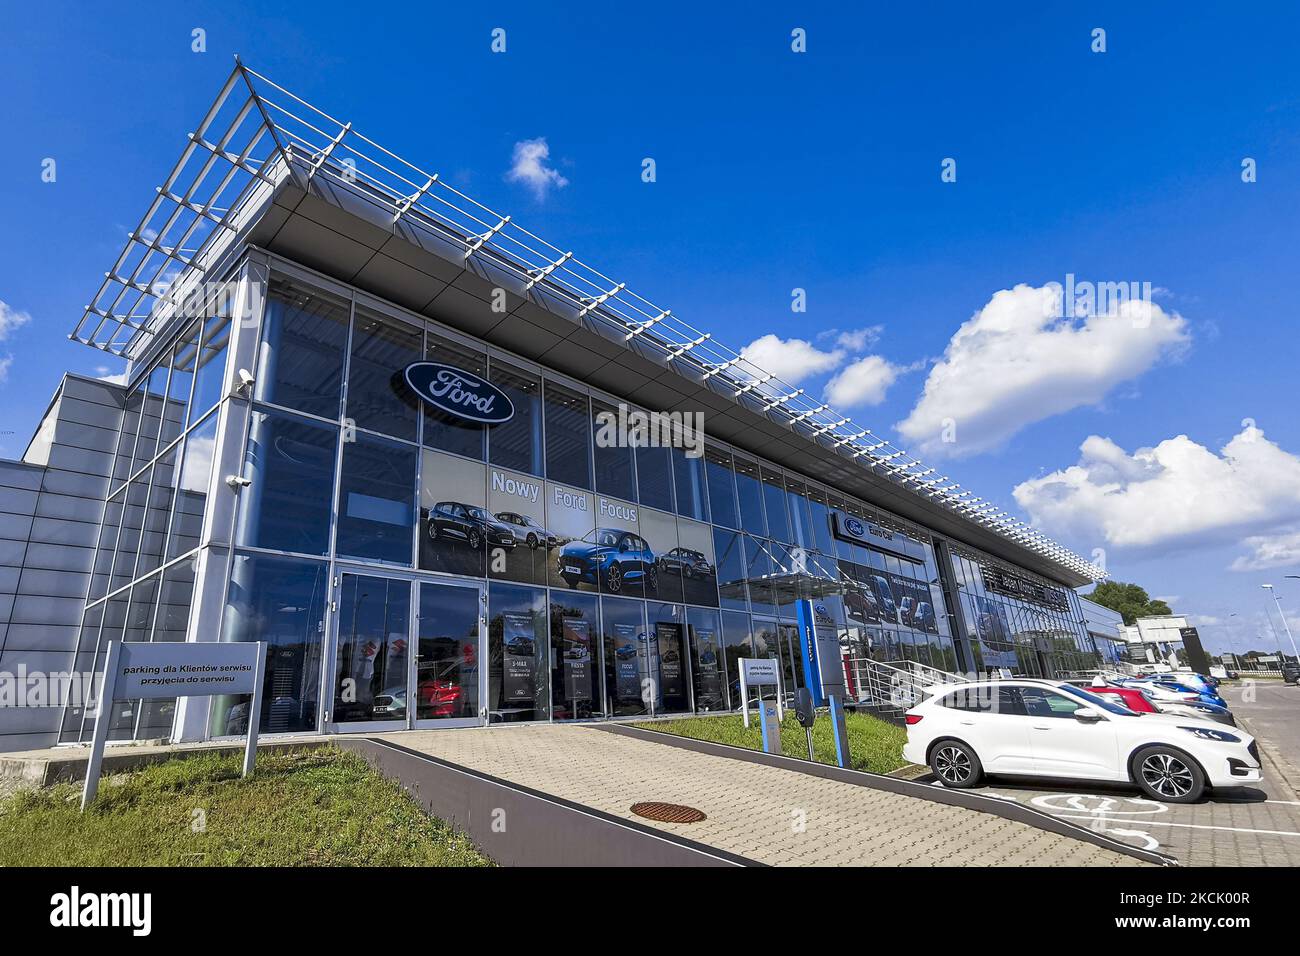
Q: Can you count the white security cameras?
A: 2